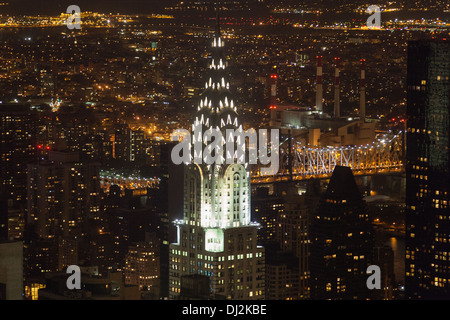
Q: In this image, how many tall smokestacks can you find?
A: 4